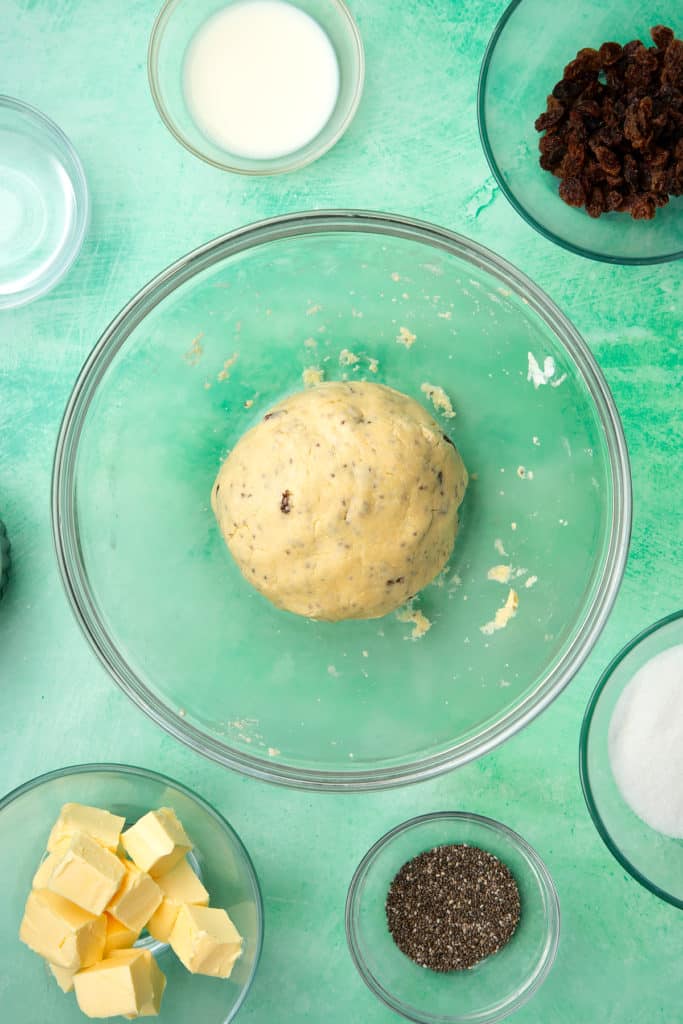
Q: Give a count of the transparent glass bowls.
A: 7